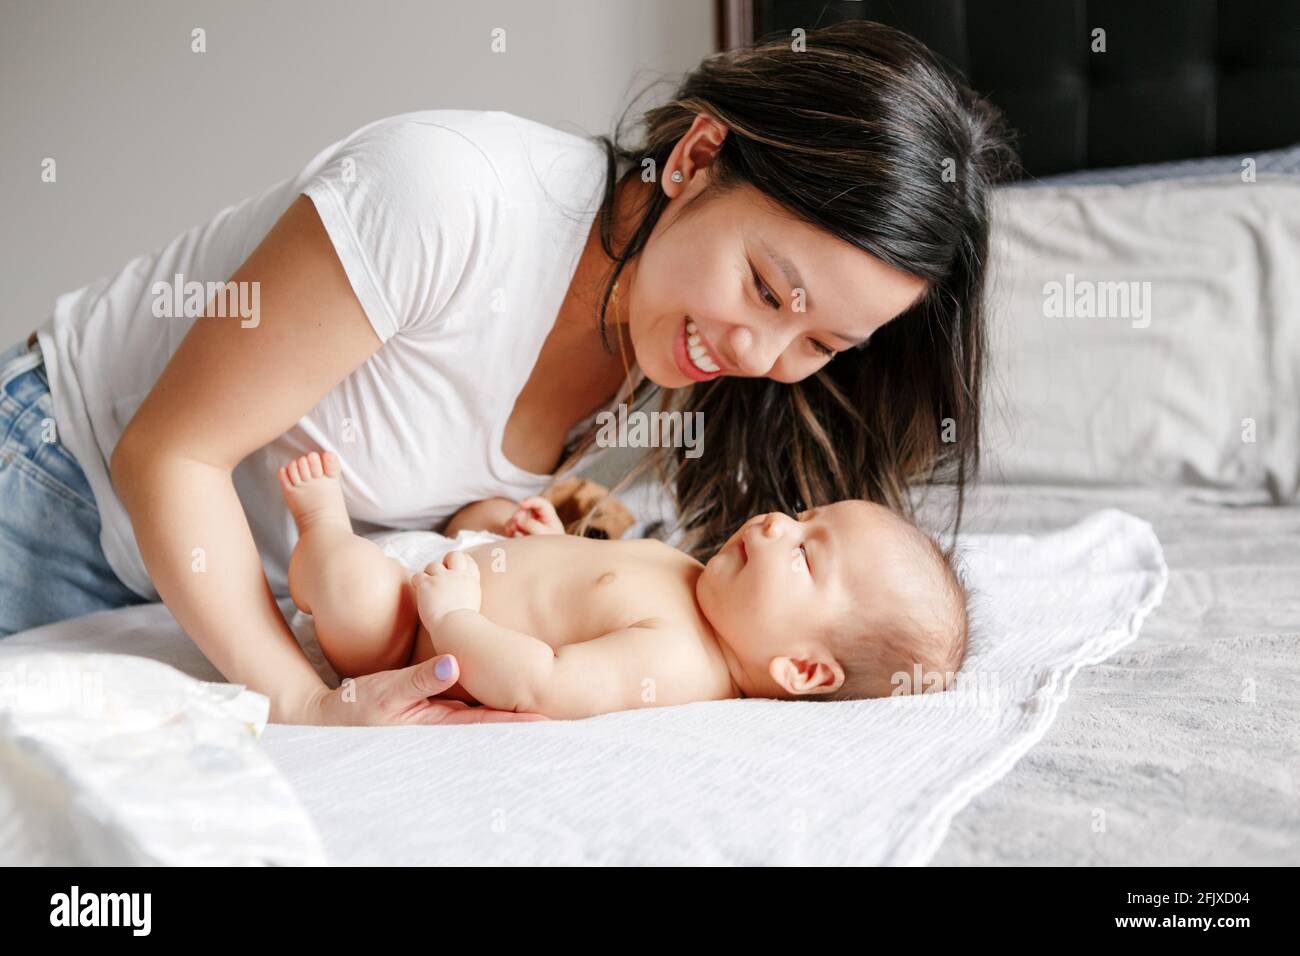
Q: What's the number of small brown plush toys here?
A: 1